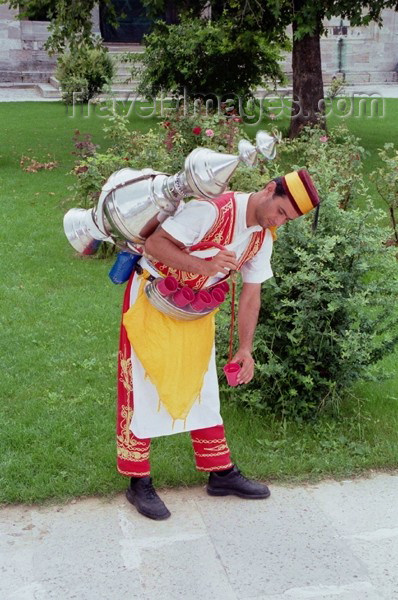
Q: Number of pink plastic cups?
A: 6